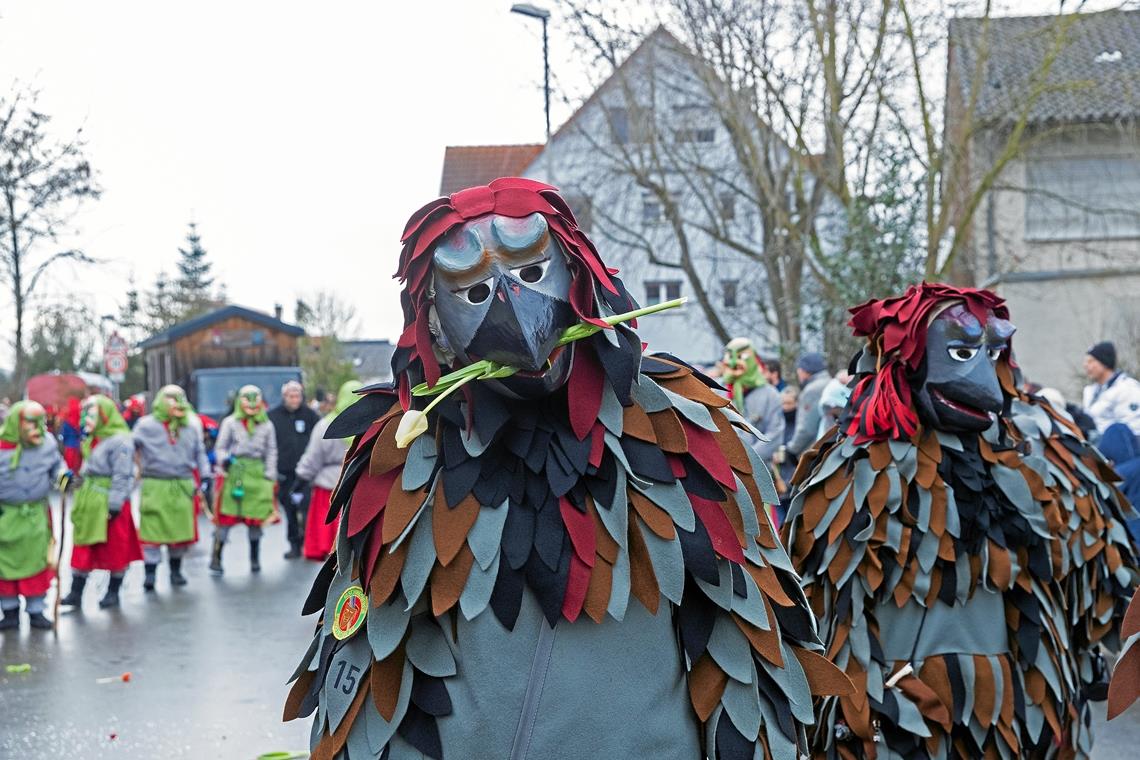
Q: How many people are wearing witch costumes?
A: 6